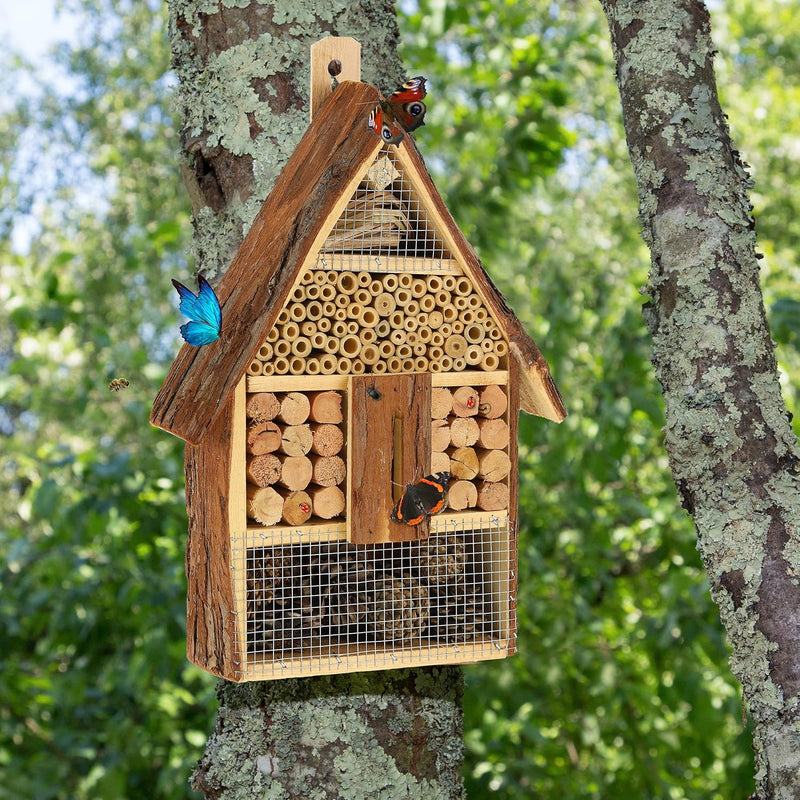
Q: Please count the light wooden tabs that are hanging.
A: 1